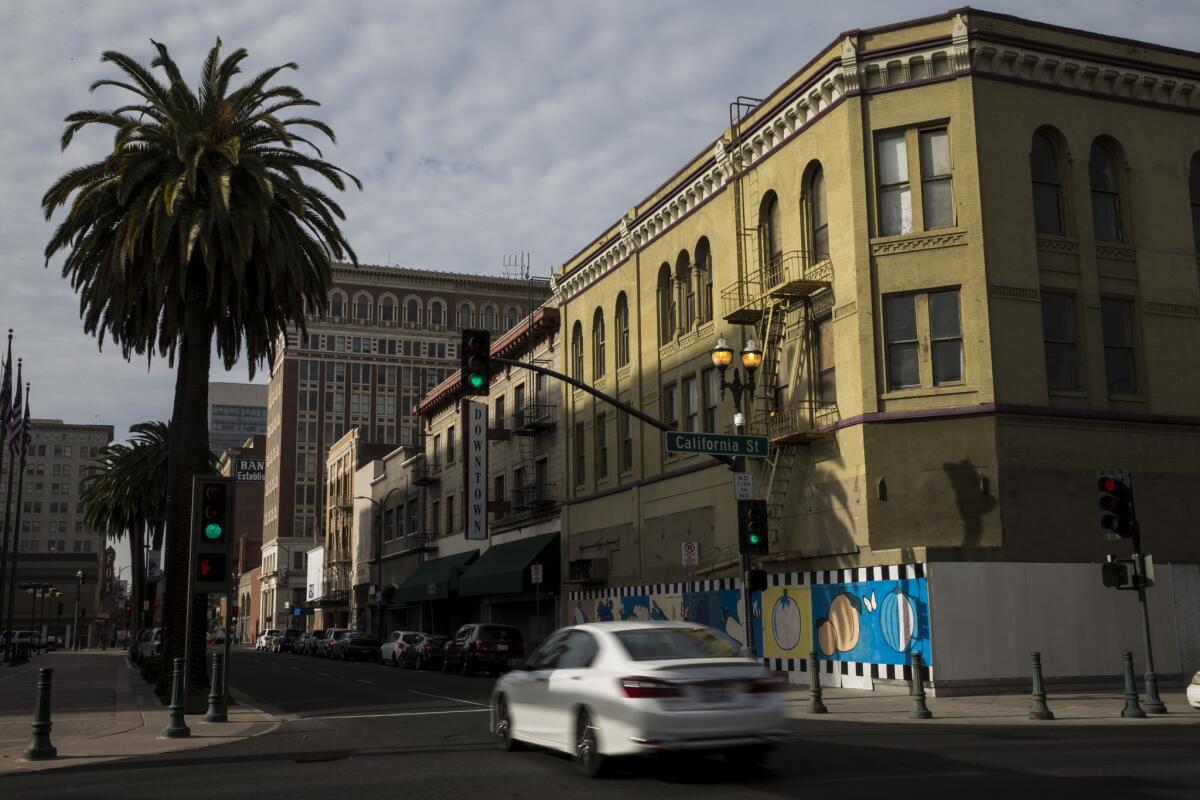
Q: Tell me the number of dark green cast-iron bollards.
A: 7